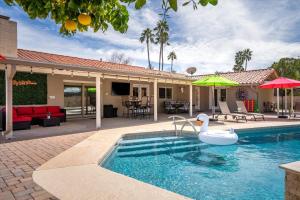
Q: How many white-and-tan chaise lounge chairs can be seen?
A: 2